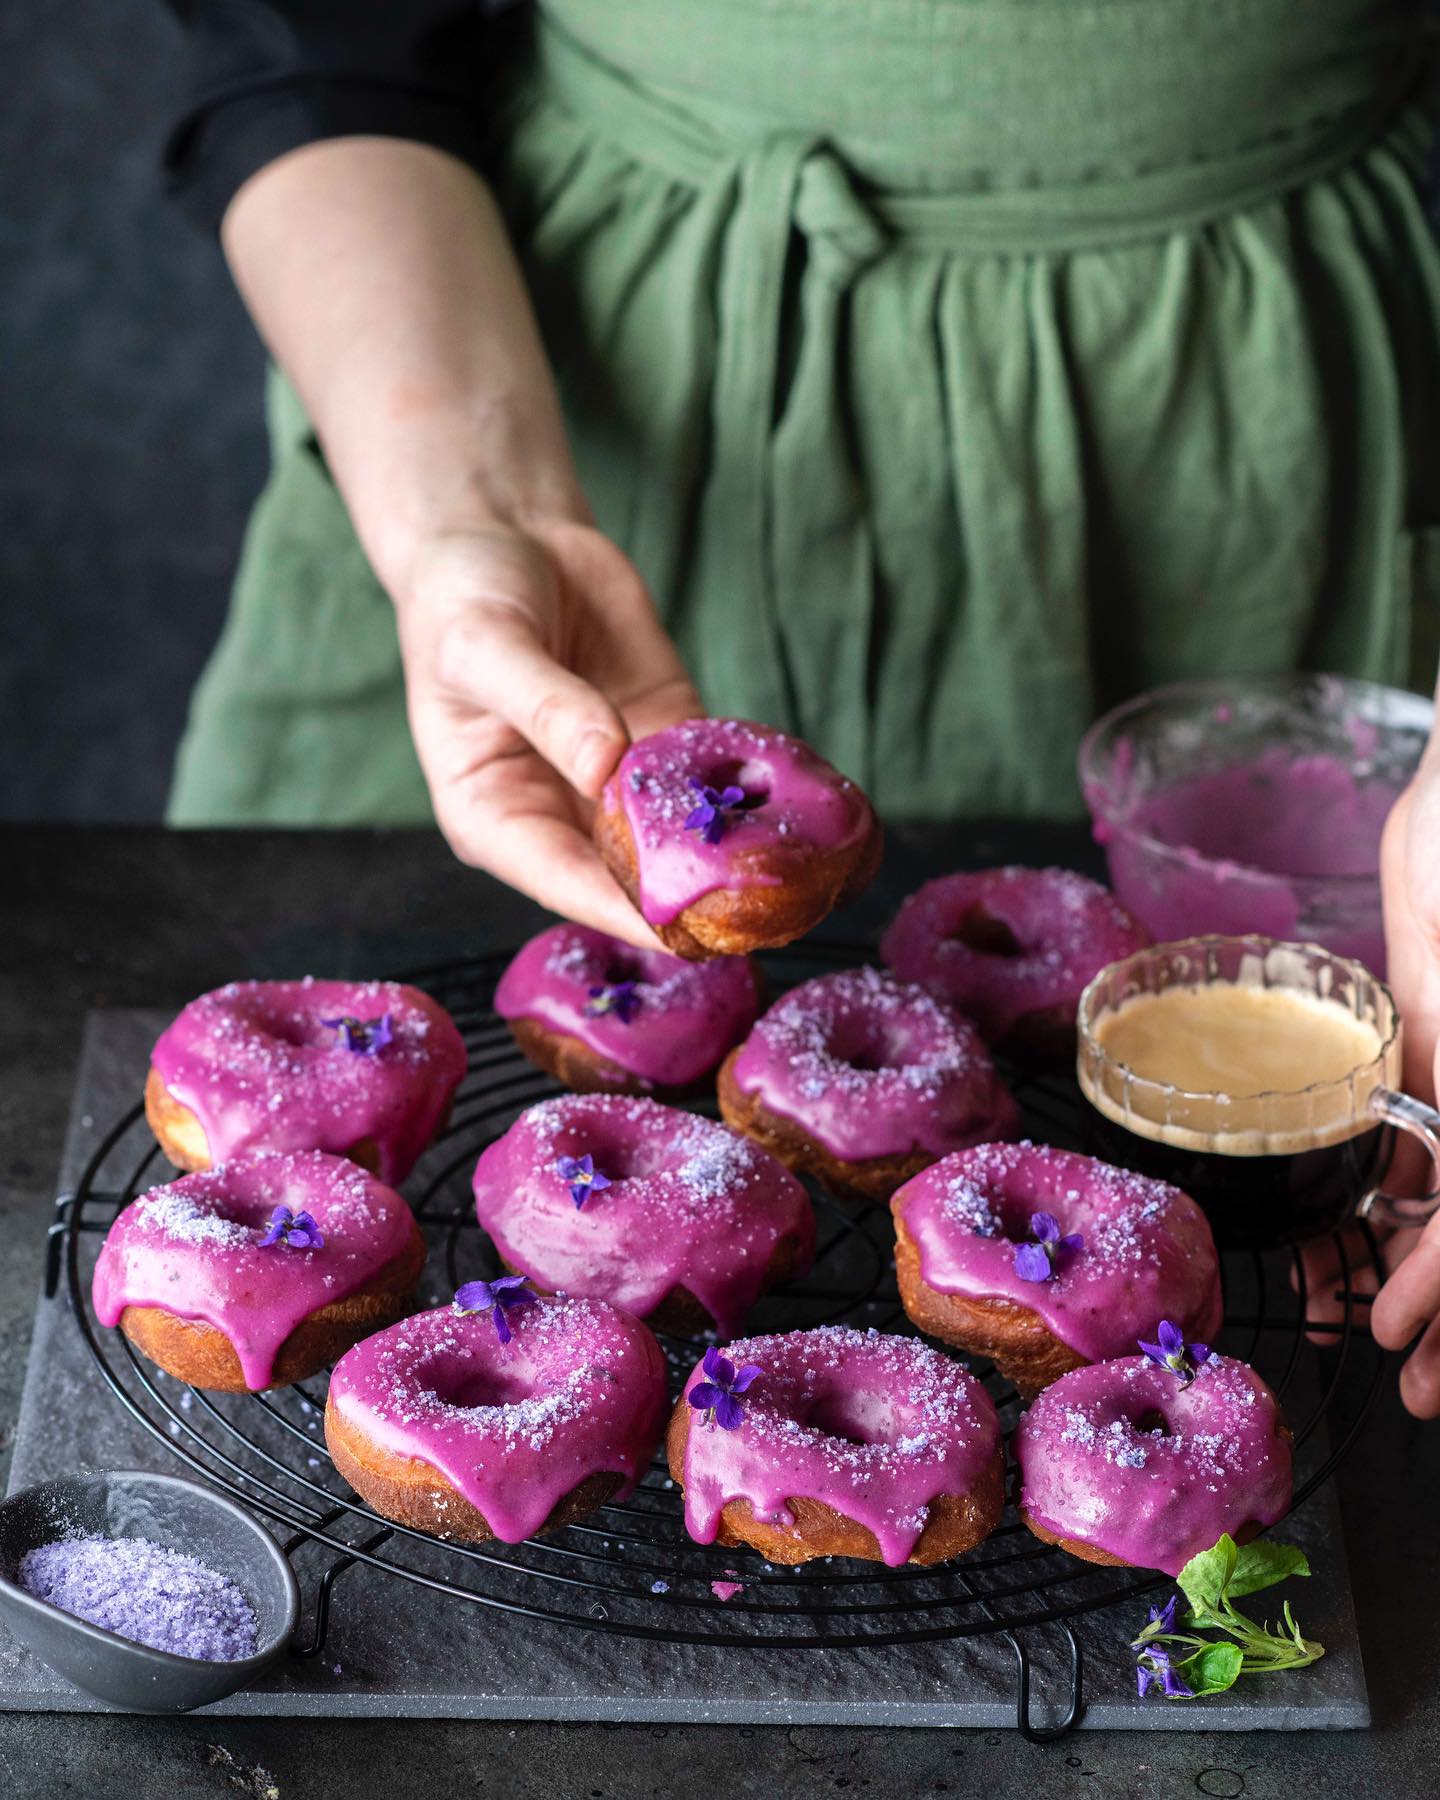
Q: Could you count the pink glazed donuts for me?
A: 11